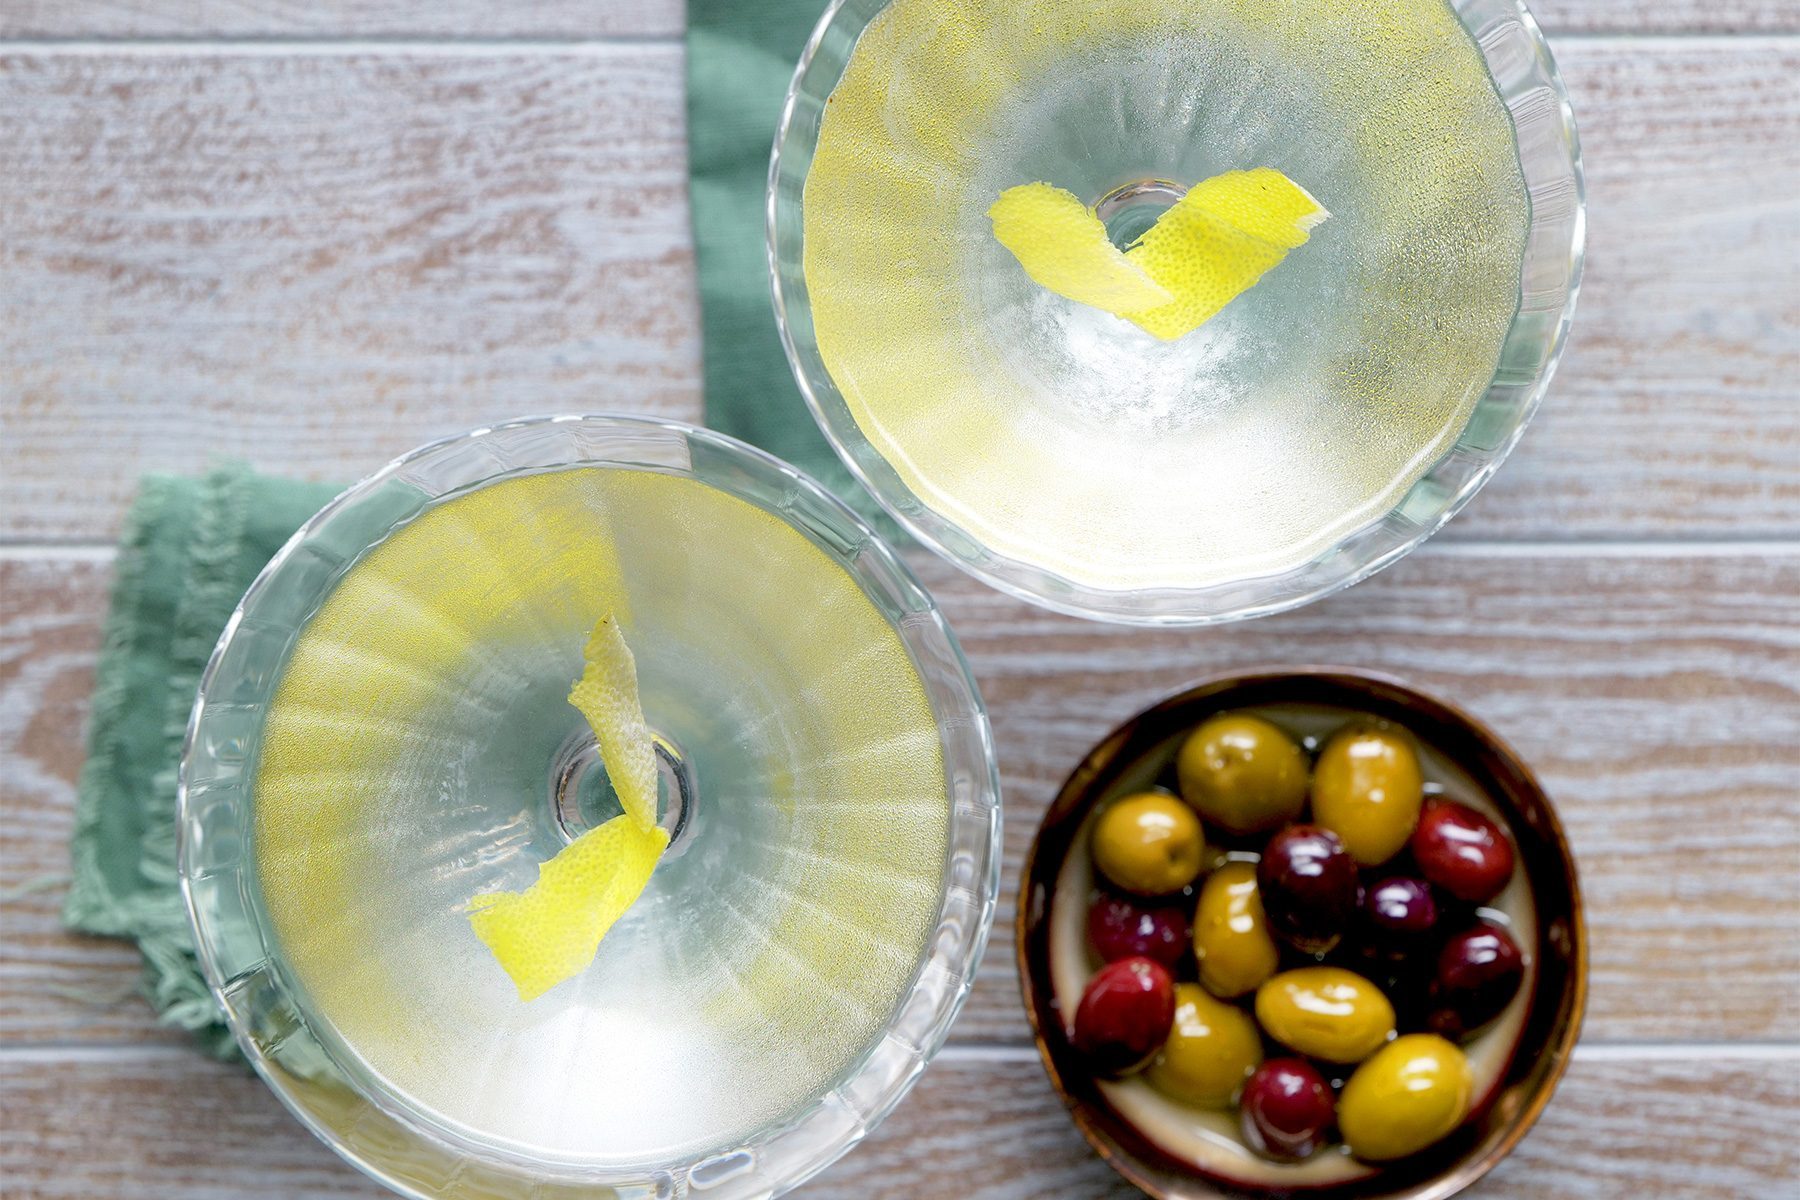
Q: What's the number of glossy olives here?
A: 14